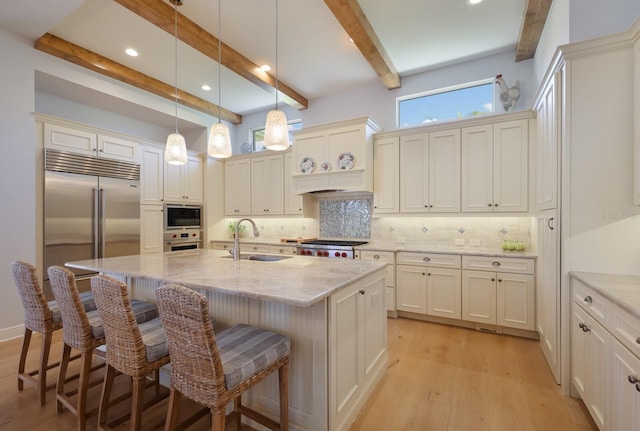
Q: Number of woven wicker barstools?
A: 4